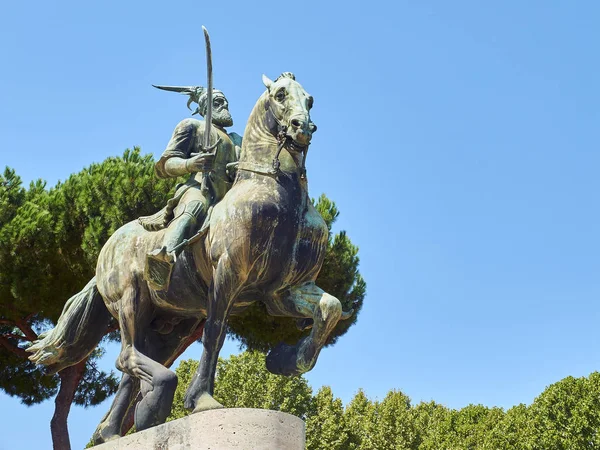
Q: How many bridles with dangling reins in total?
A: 1